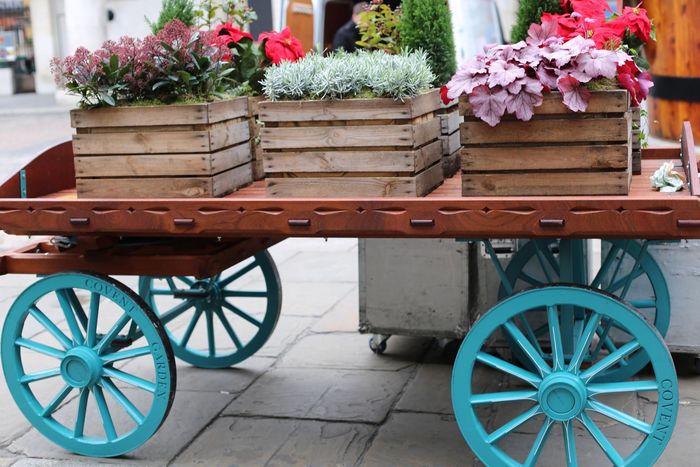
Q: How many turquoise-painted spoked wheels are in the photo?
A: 4